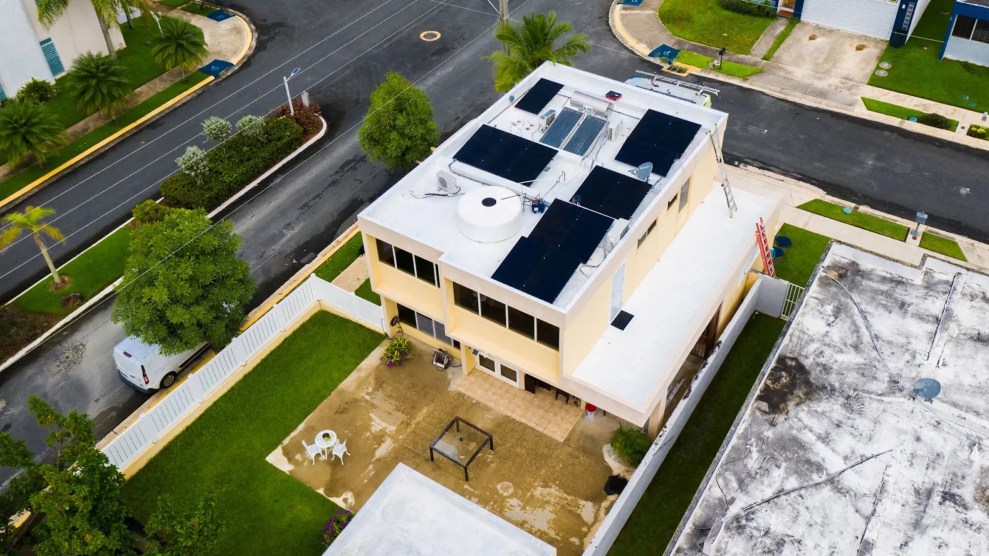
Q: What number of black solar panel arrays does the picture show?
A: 5